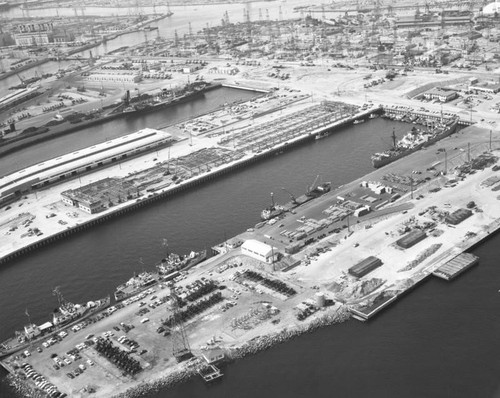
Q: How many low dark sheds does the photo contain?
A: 3